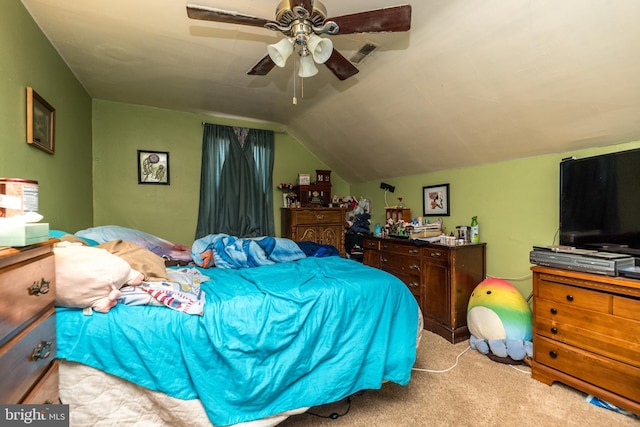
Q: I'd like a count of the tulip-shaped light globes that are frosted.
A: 3